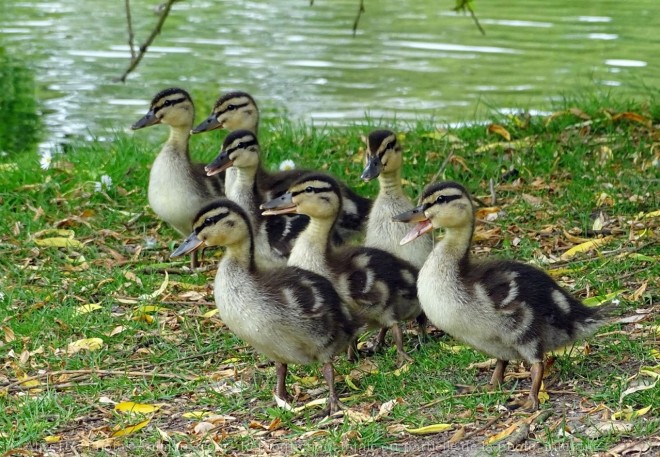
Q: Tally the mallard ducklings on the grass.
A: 7